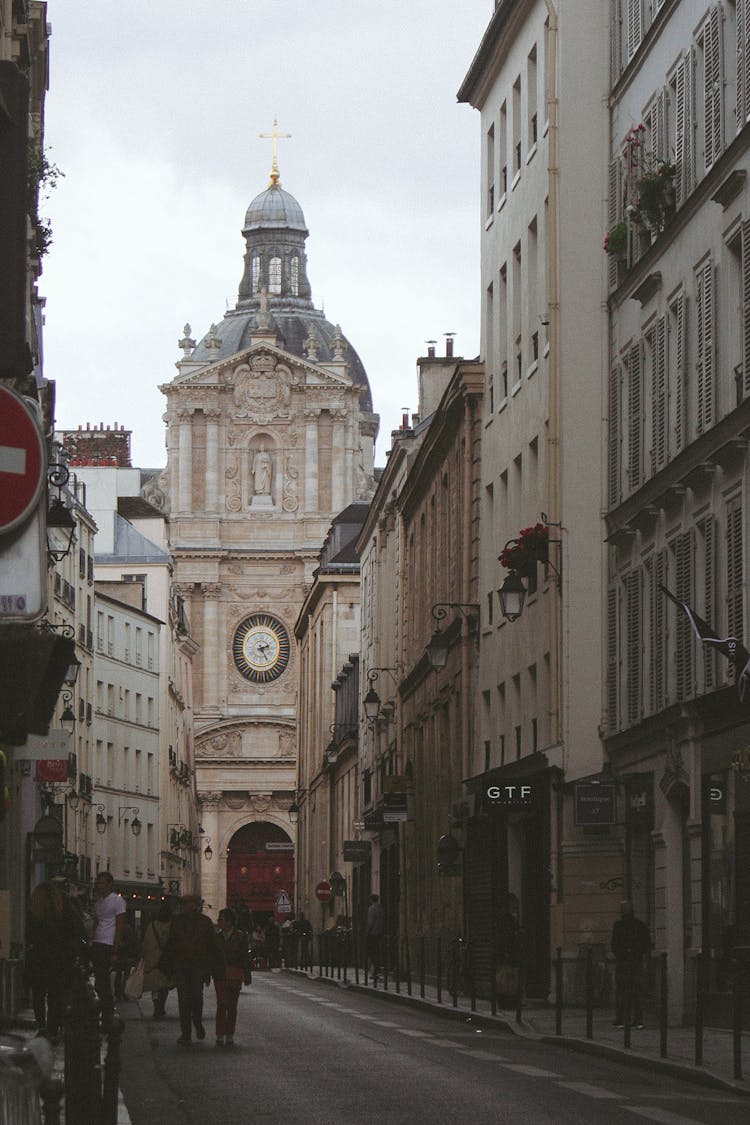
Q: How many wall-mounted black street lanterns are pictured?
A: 12